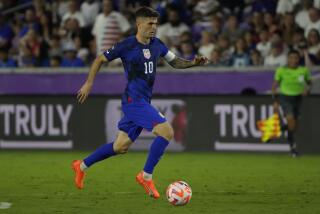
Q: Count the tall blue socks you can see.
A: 2